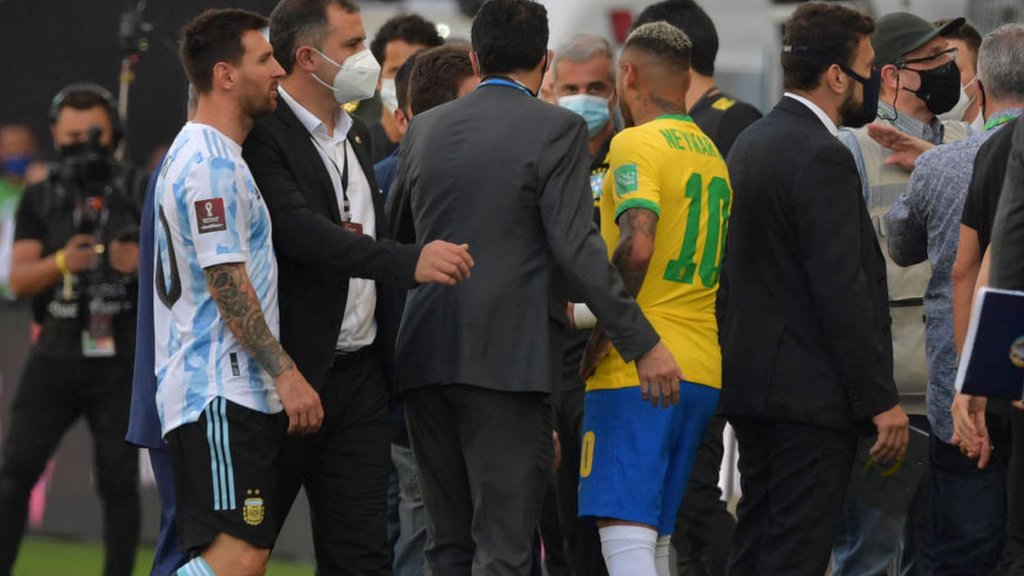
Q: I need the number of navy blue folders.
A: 1